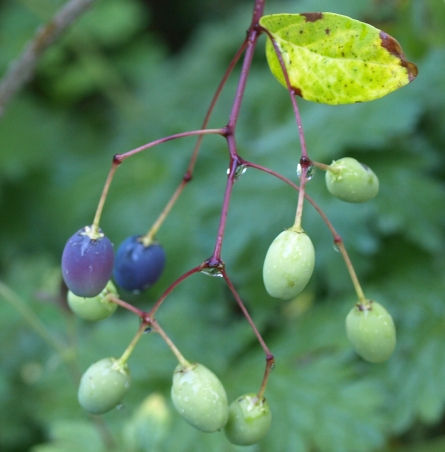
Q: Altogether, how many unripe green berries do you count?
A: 7